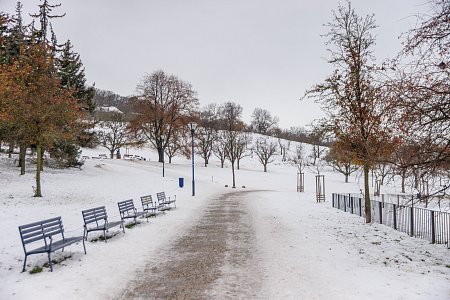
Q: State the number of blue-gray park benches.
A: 5